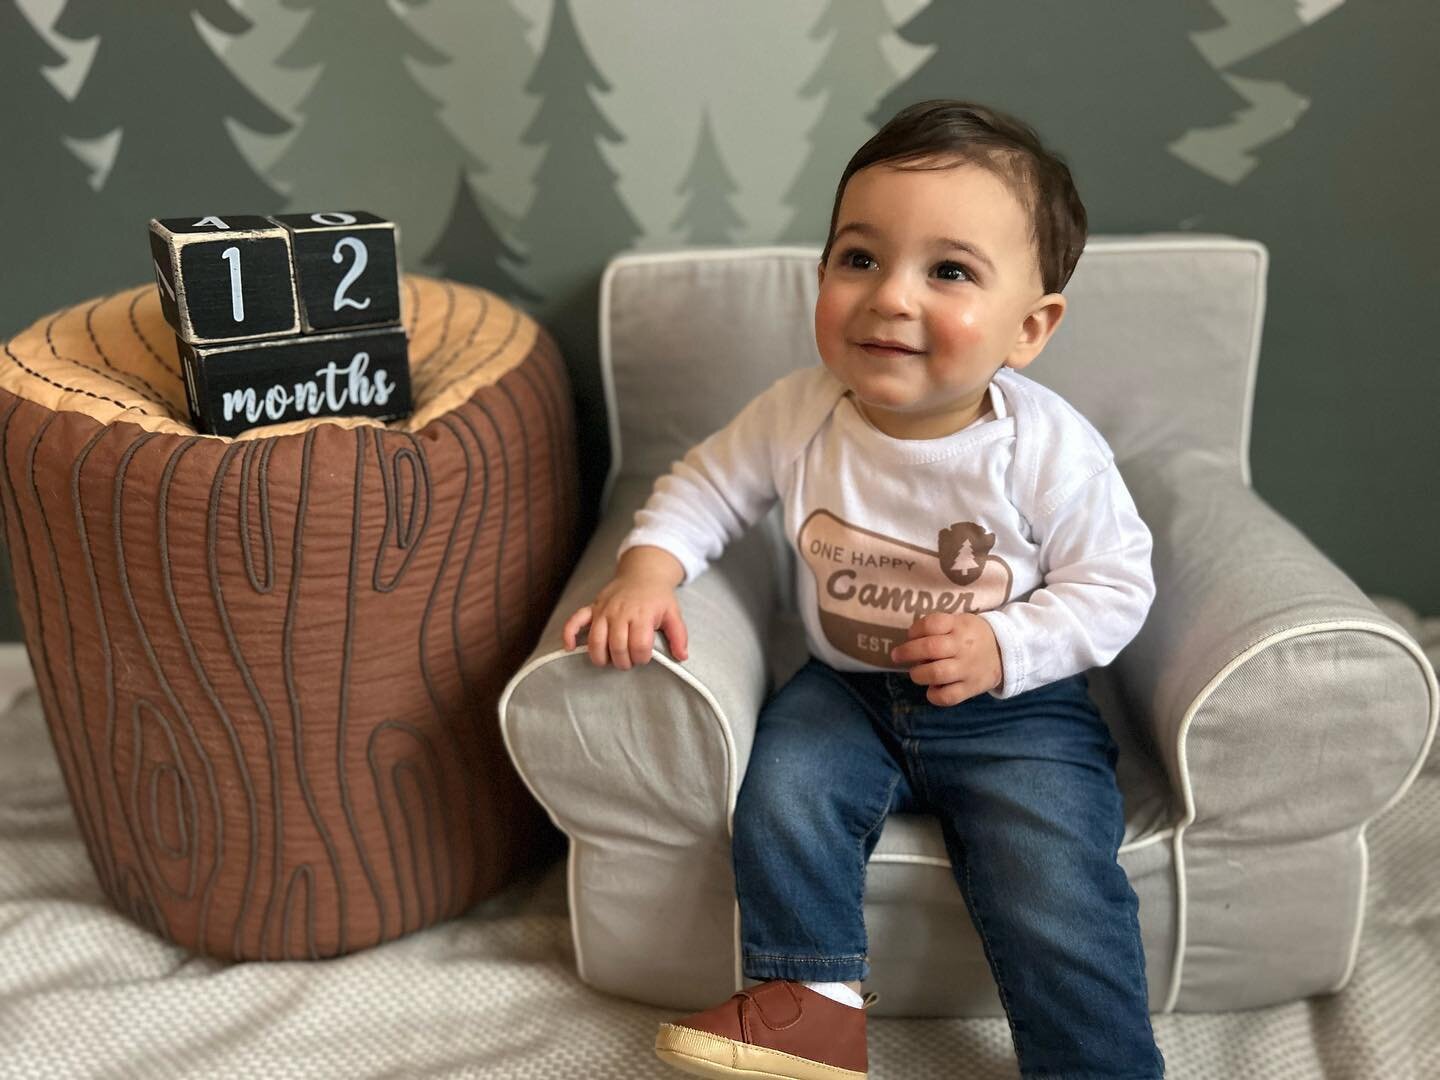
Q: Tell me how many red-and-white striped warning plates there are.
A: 0